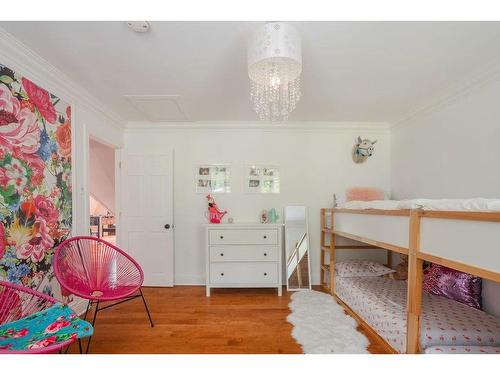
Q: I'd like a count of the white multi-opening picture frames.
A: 2